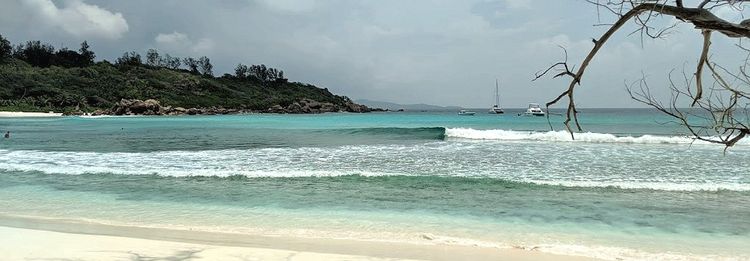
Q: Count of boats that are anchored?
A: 3